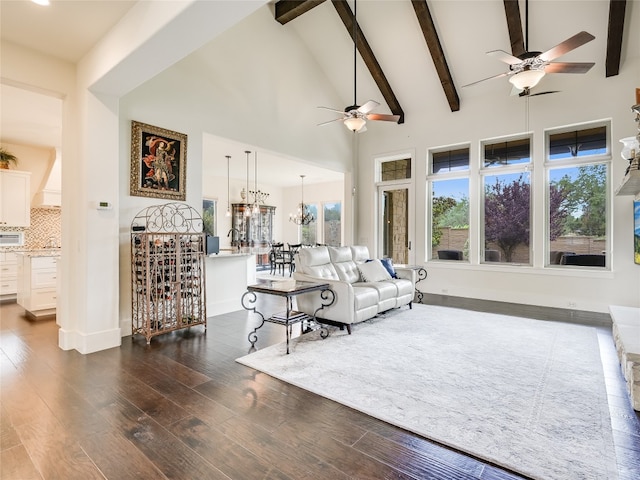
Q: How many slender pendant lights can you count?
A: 3